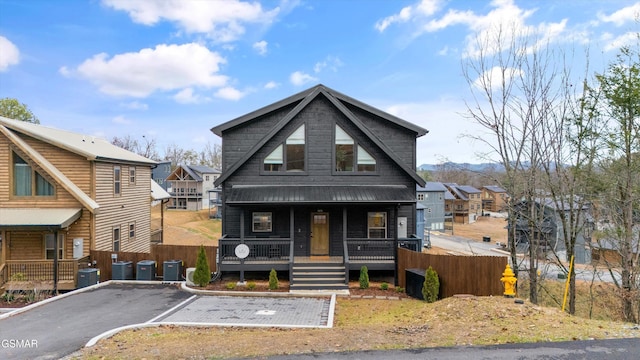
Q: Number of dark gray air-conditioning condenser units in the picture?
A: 4